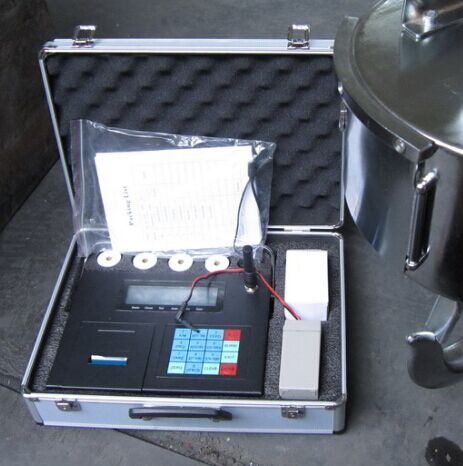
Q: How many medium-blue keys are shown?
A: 10